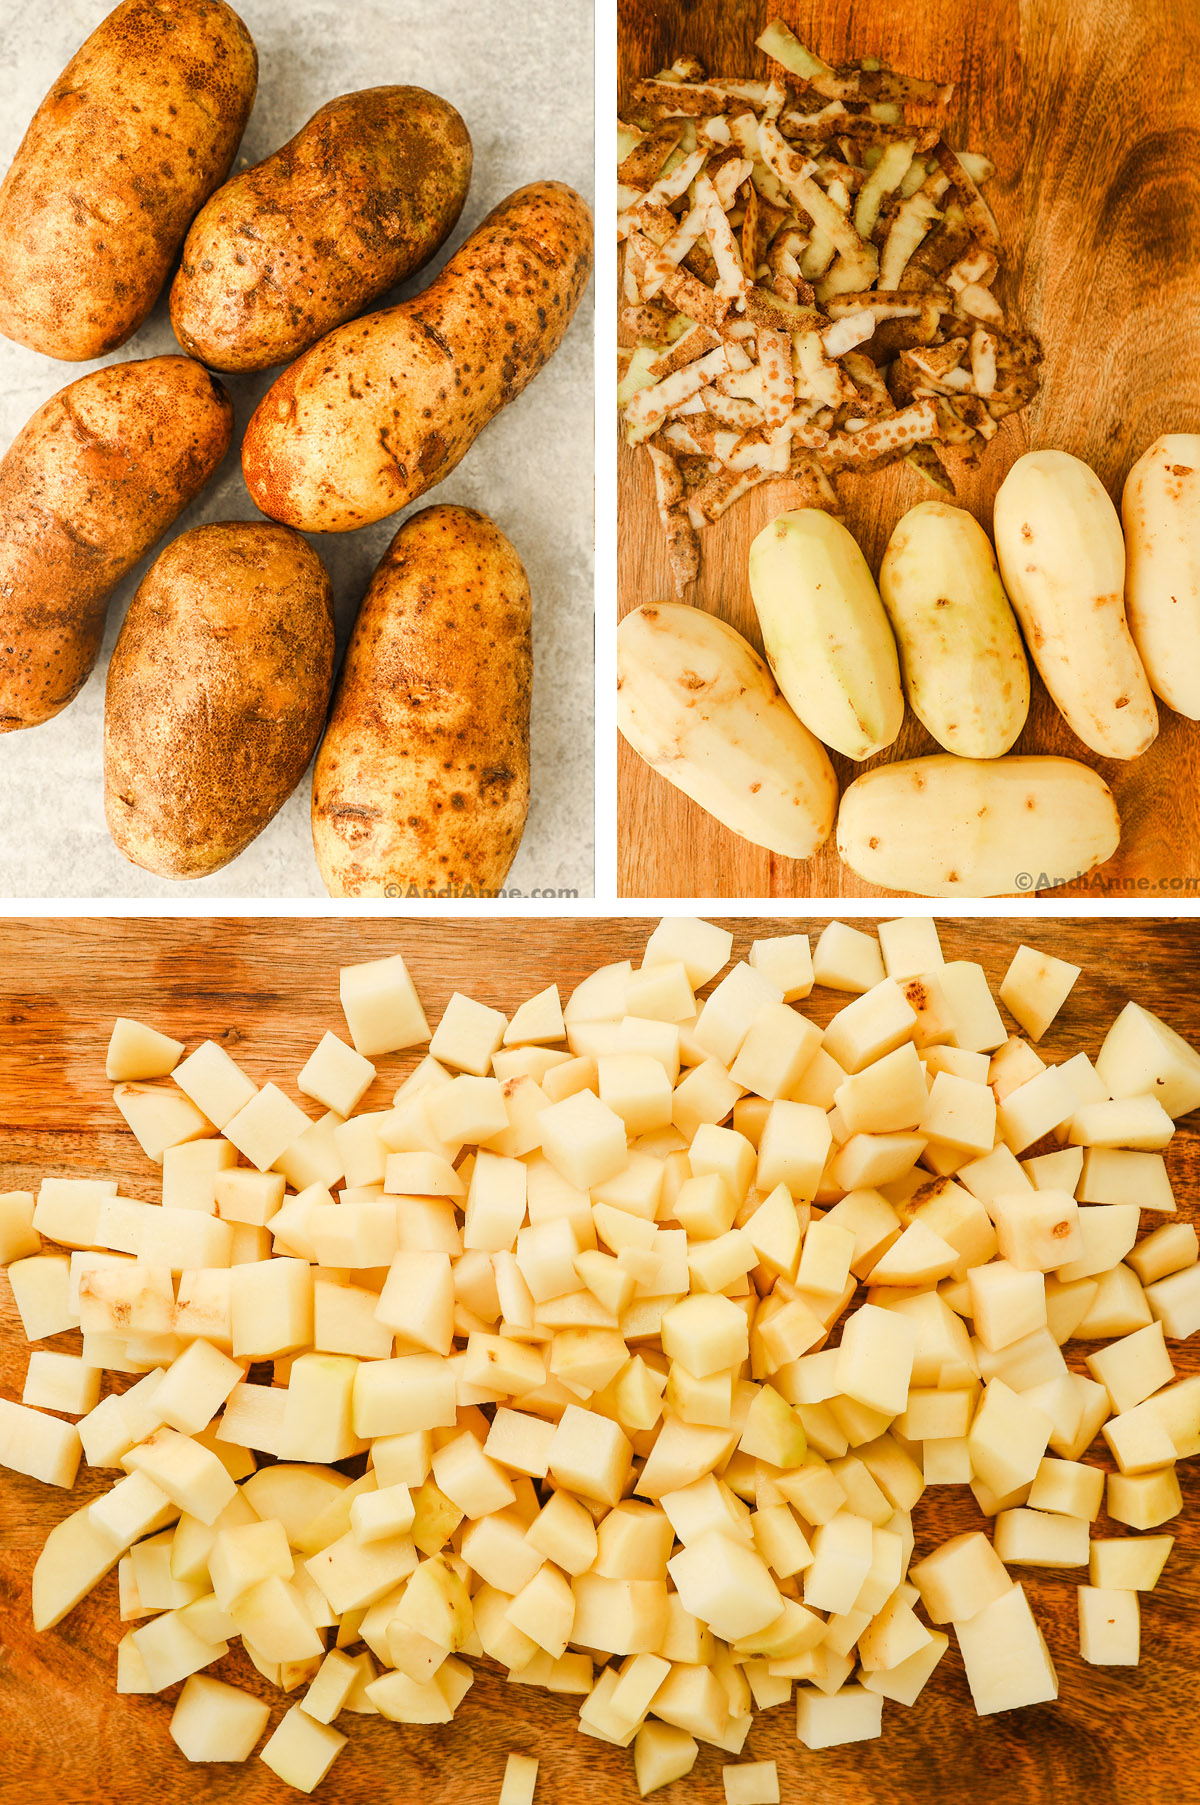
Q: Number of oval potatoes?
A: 12